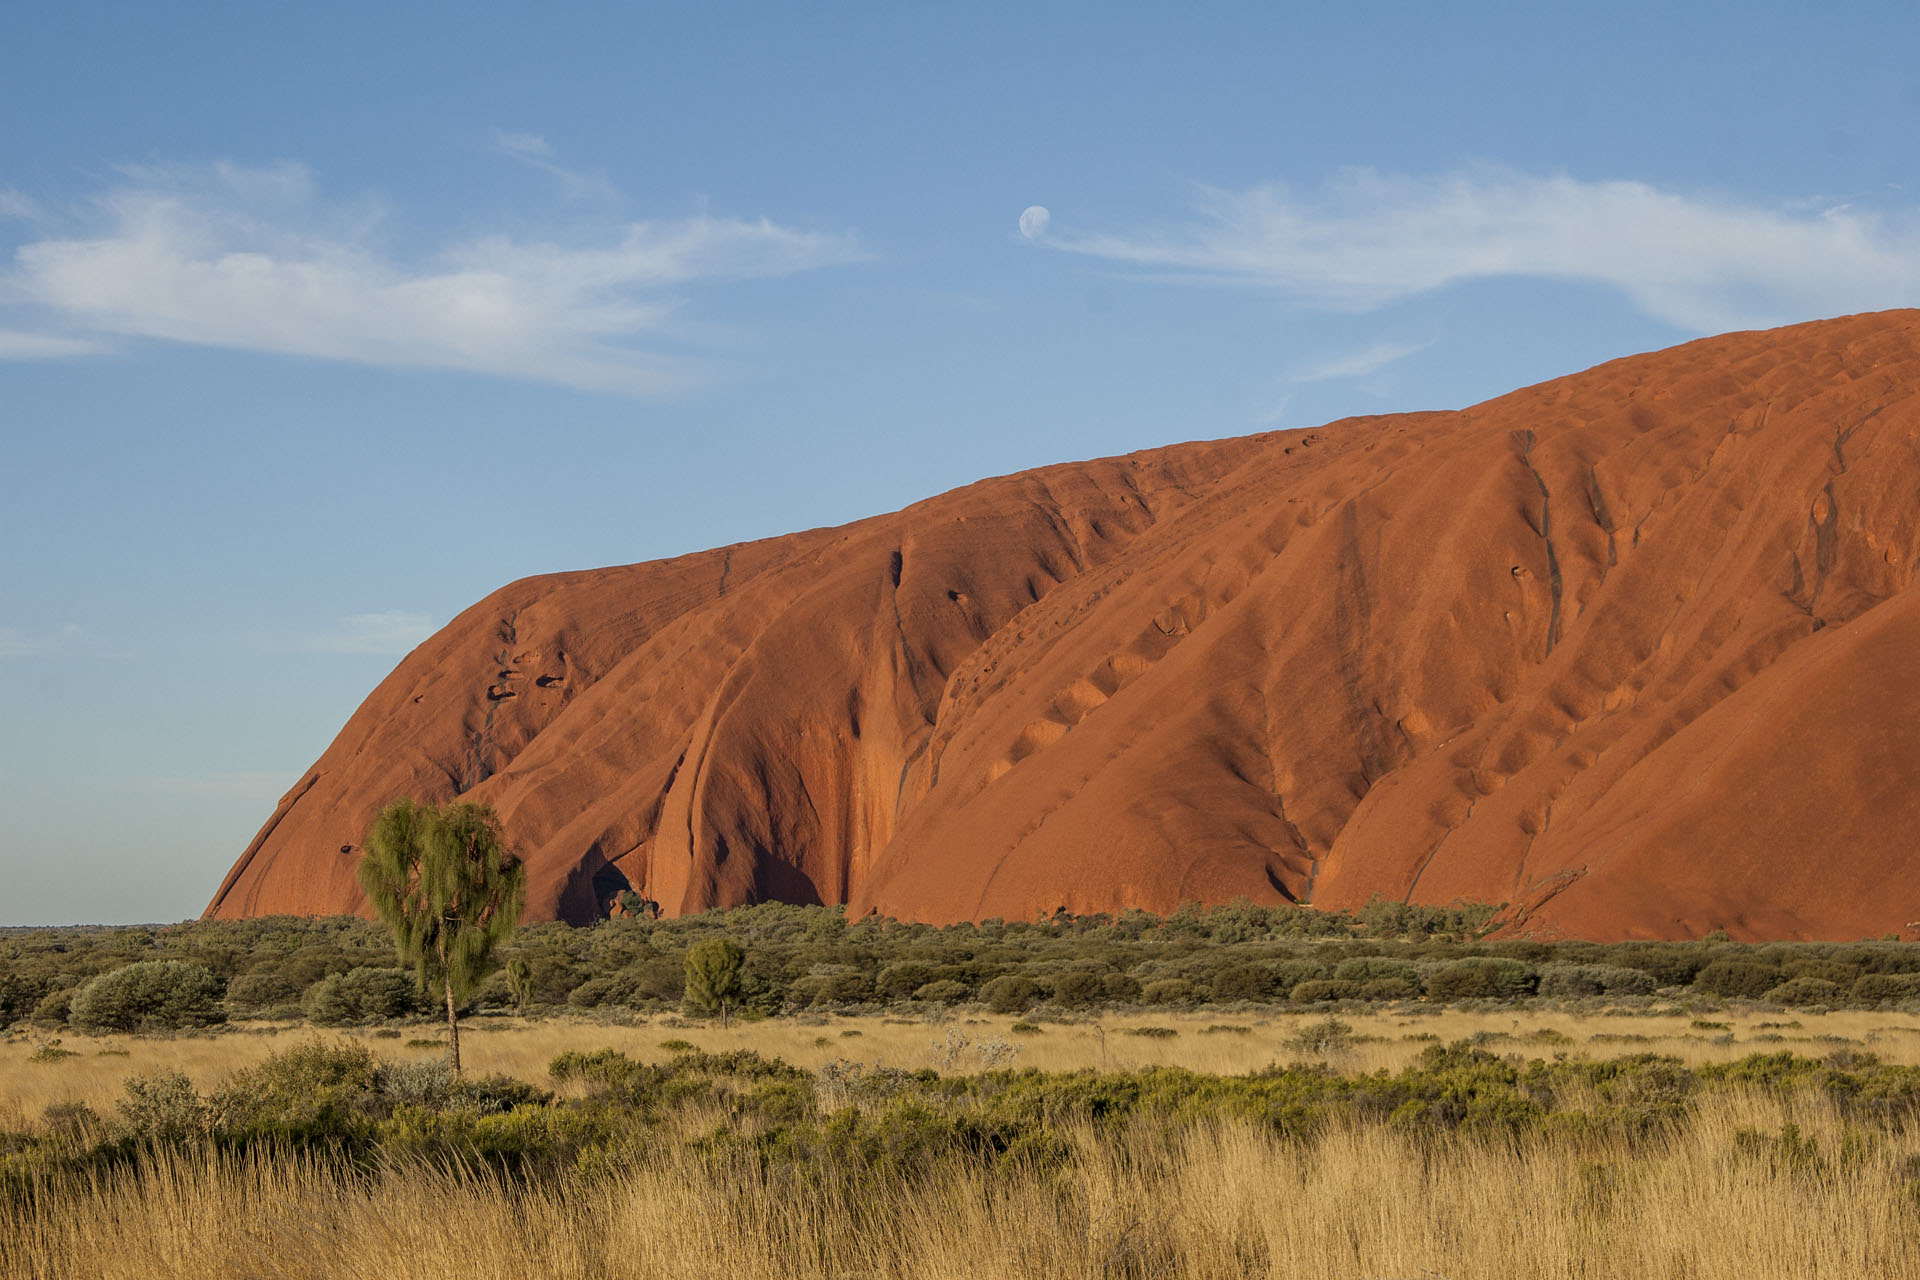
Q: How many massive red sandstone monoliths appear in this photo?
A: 1